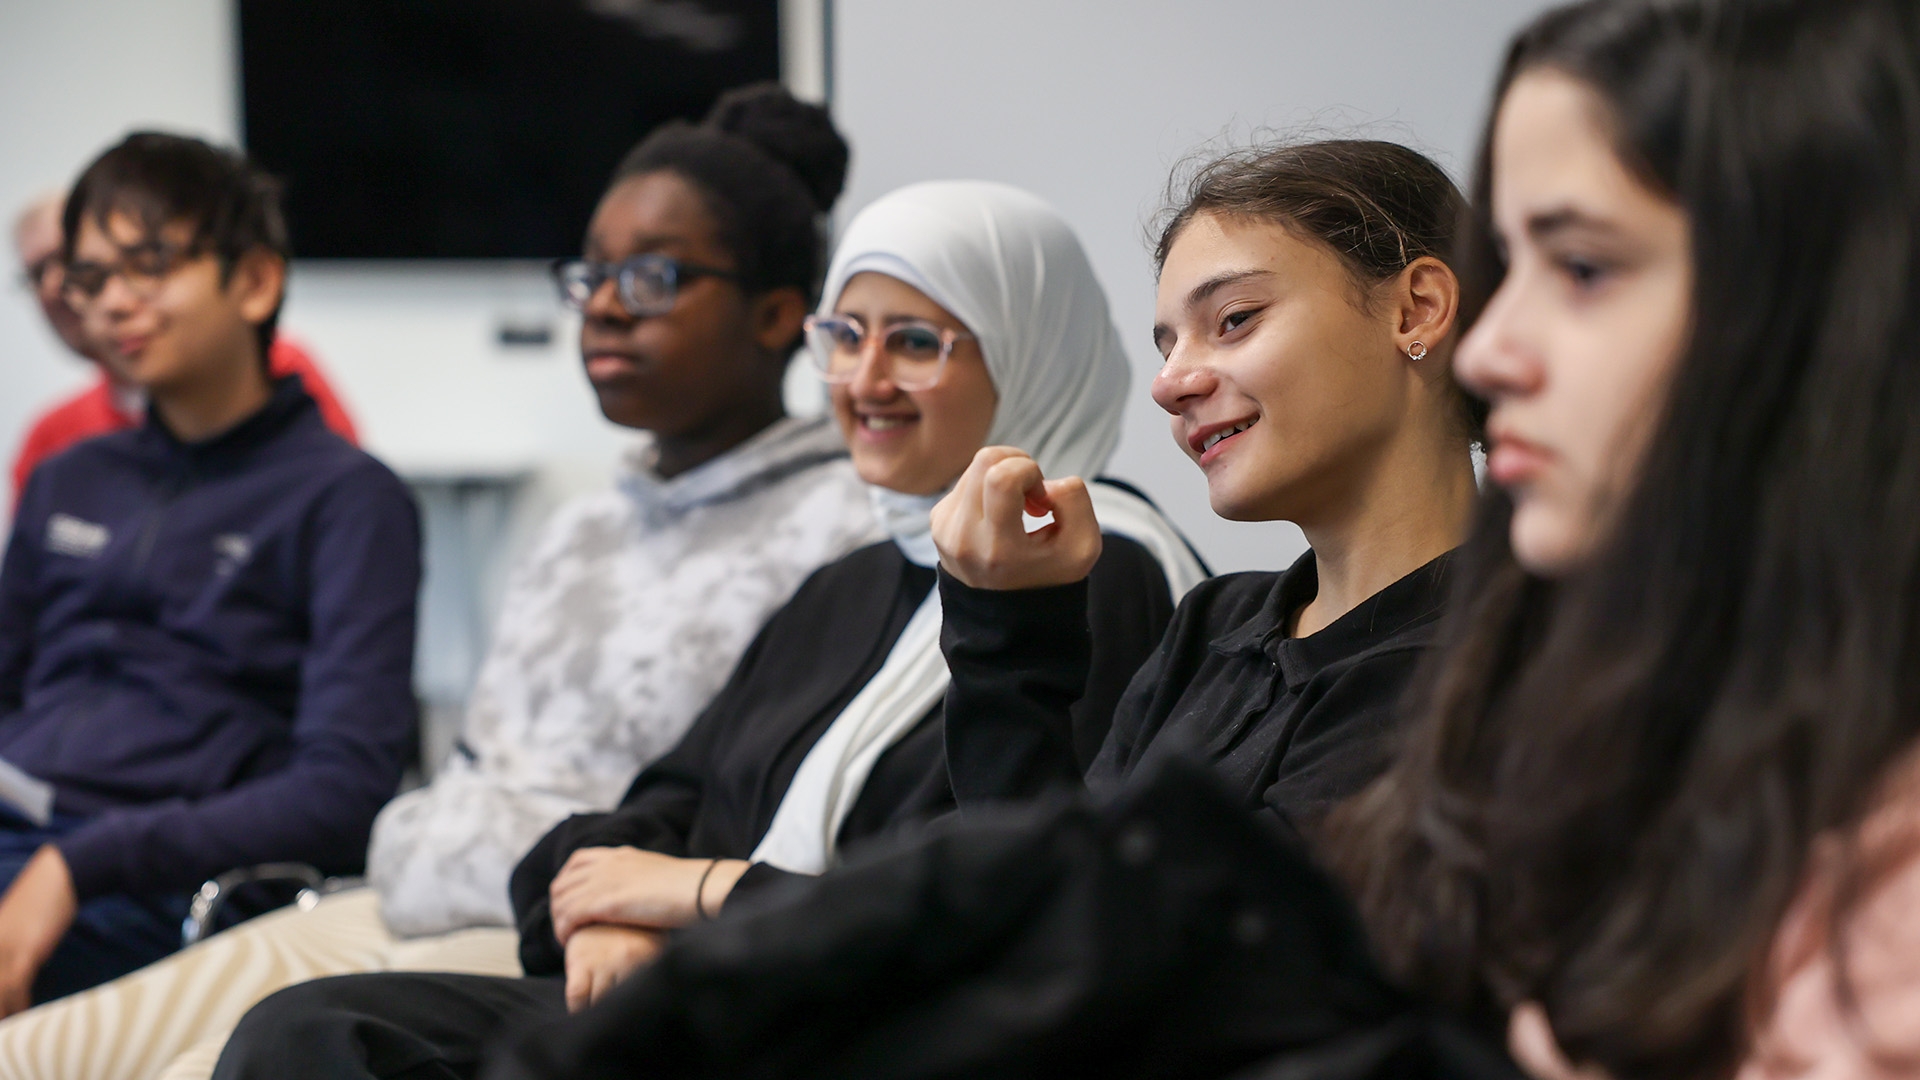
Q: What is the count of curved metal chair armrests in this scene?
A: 1